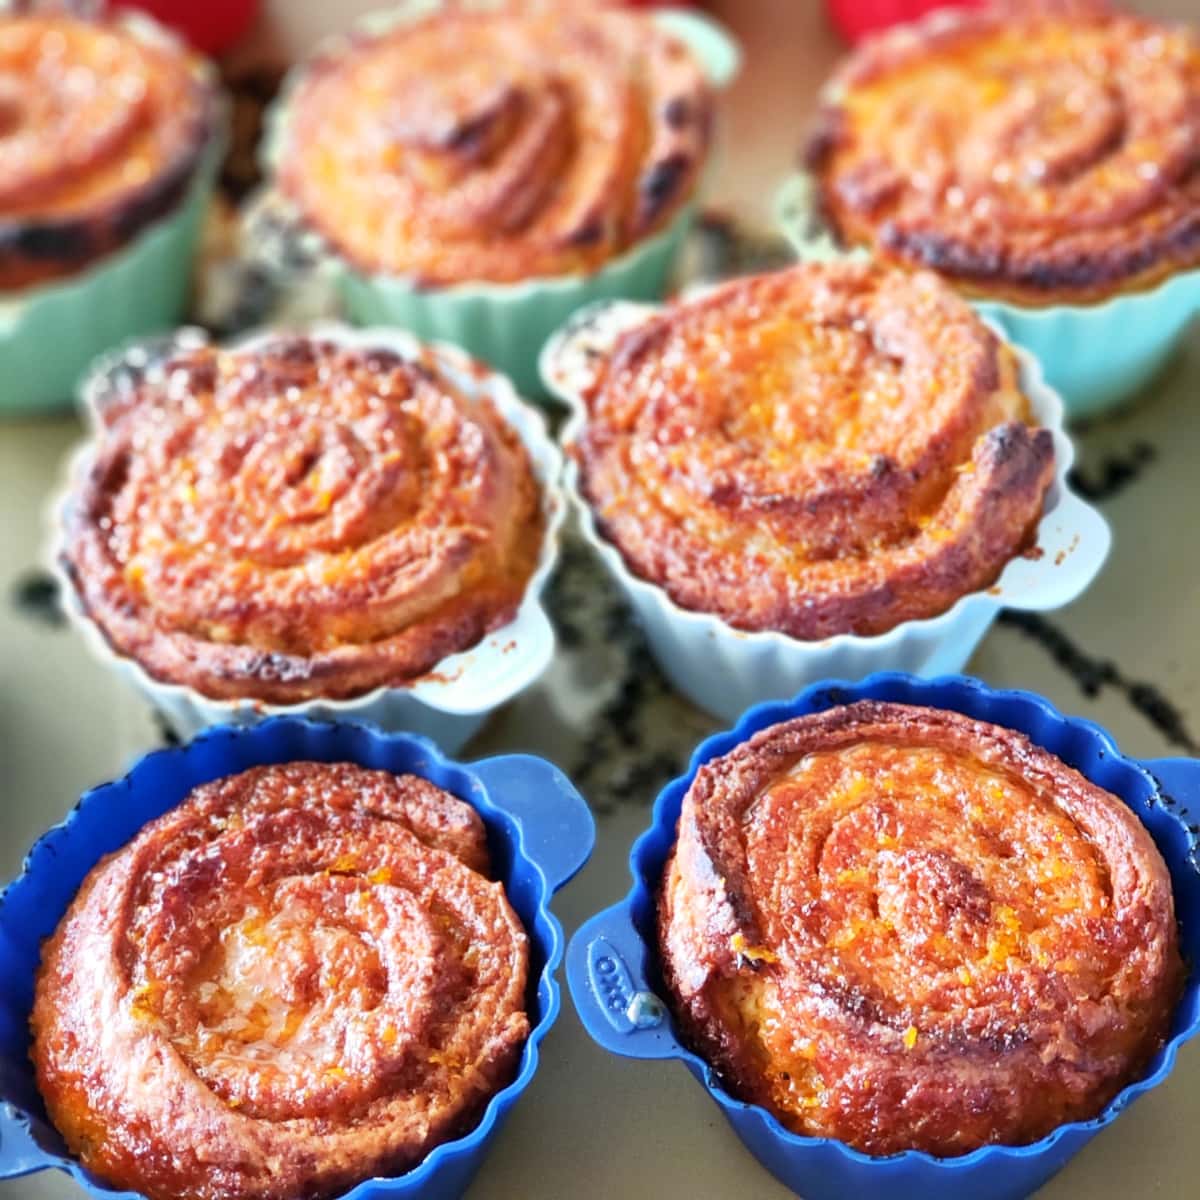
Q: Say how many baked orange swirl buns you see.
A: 7